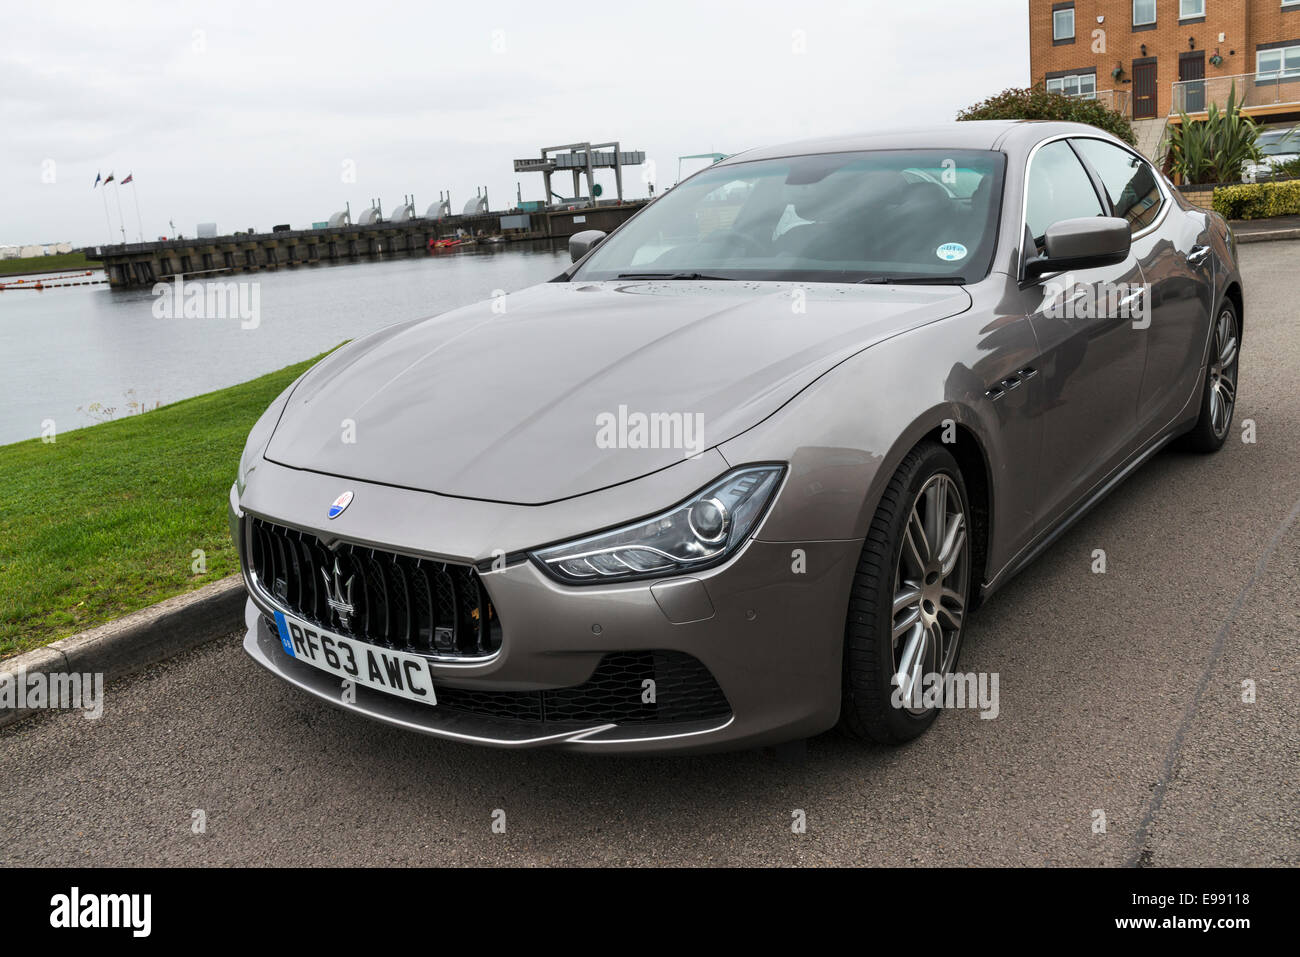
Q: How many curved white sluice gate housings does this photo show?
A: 5